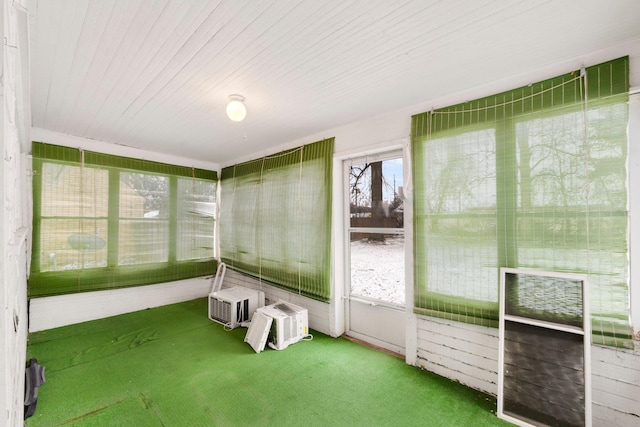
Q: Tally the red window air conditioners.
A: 0